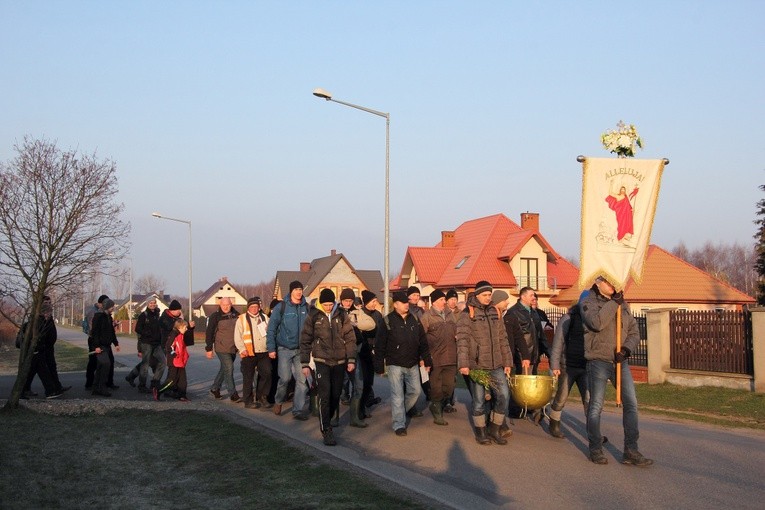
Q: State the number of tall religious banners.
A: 1